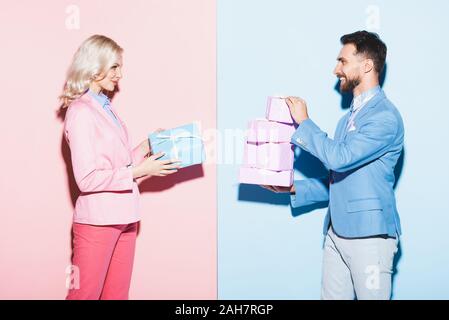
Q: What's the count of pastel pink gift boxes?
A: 4